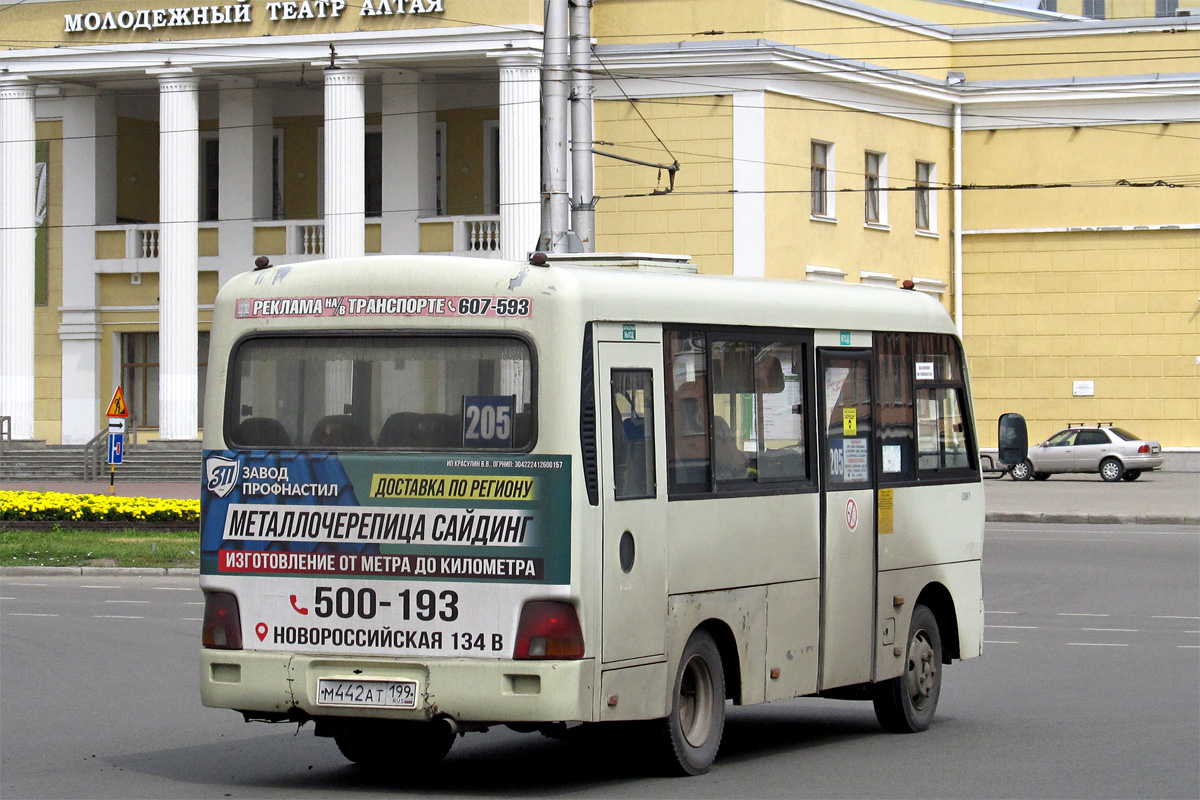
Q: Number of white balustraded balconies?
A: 3